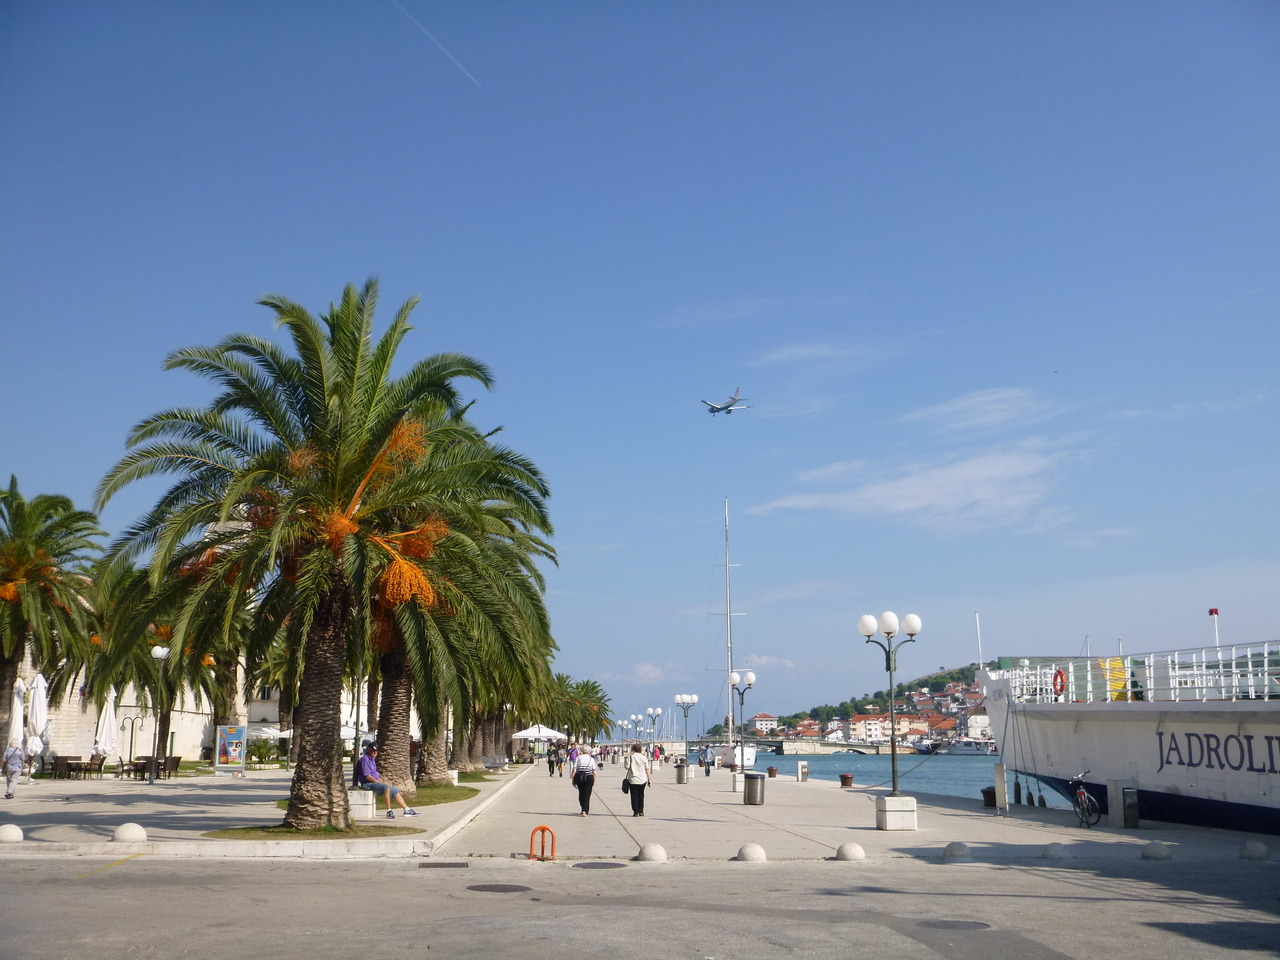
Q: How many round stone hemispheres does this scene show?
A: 9